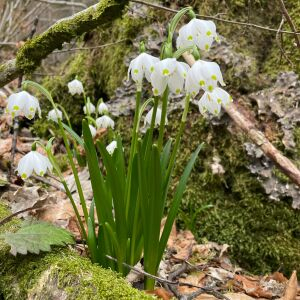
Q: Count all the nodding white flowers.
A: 15